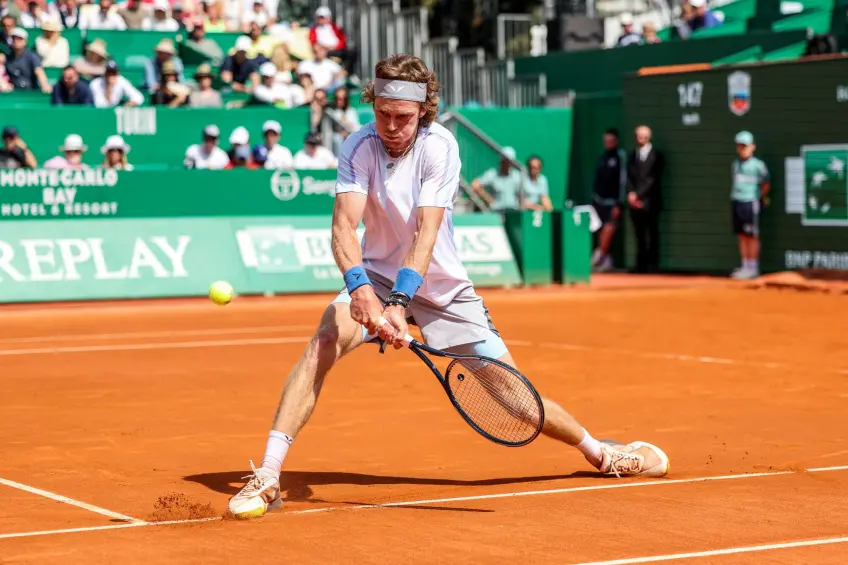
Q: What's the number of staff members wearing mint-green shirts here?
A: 3